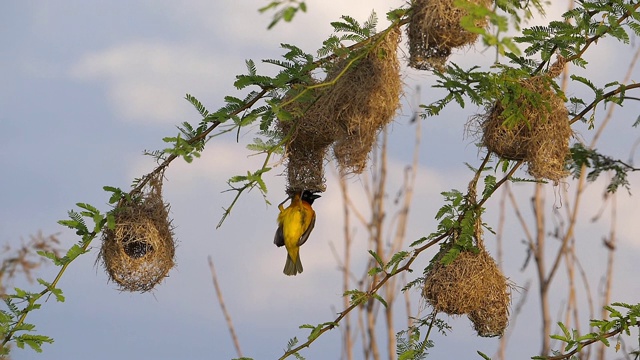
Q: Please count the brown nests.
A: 6